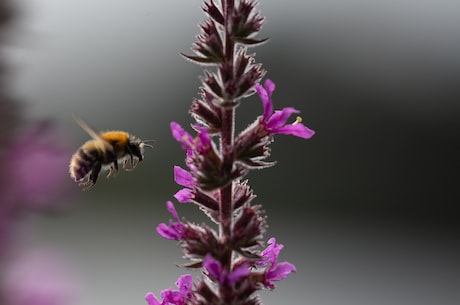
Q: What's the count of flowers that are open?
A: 7